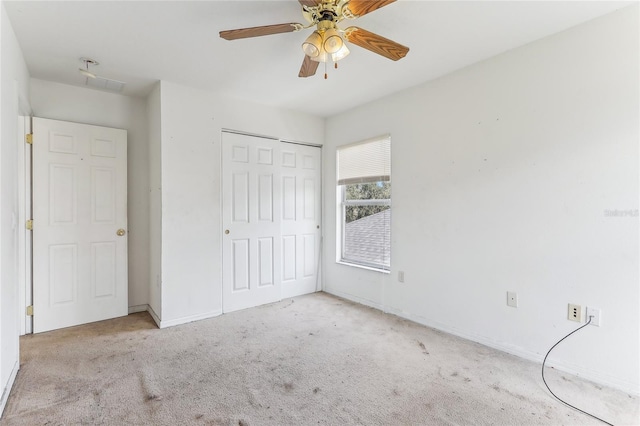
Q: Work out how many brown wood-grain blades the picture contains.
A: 5